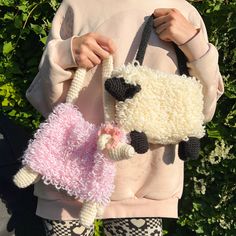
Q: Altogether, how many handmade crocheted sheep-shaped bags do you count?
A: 2